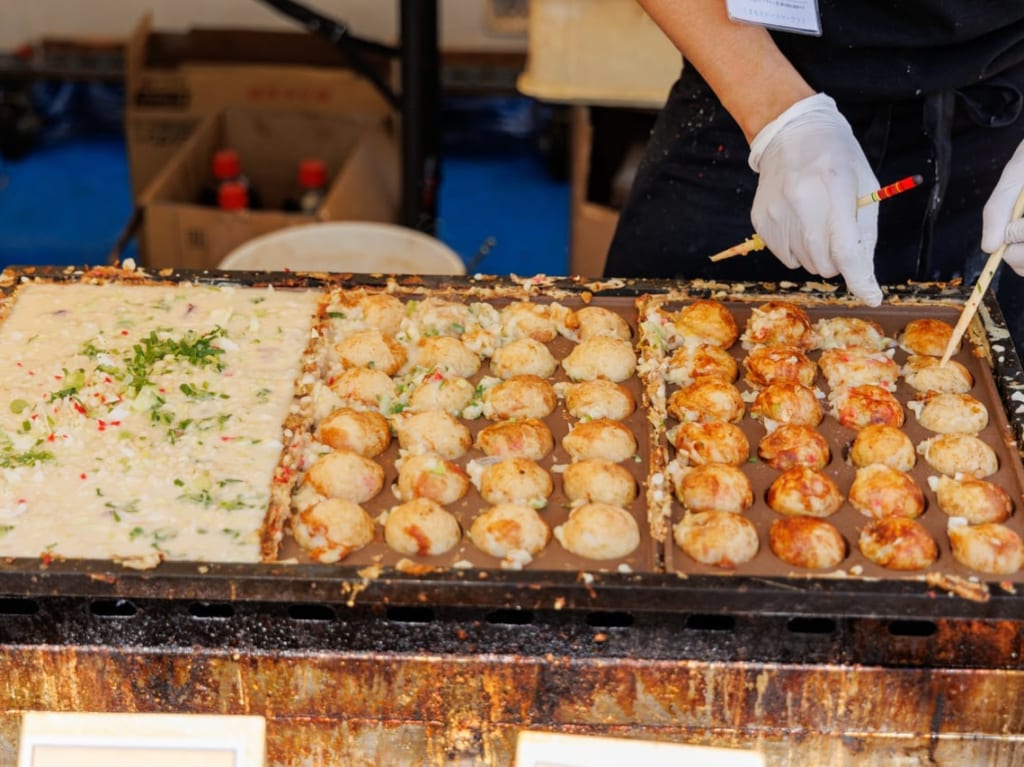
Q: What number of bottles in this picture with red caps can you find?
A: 3